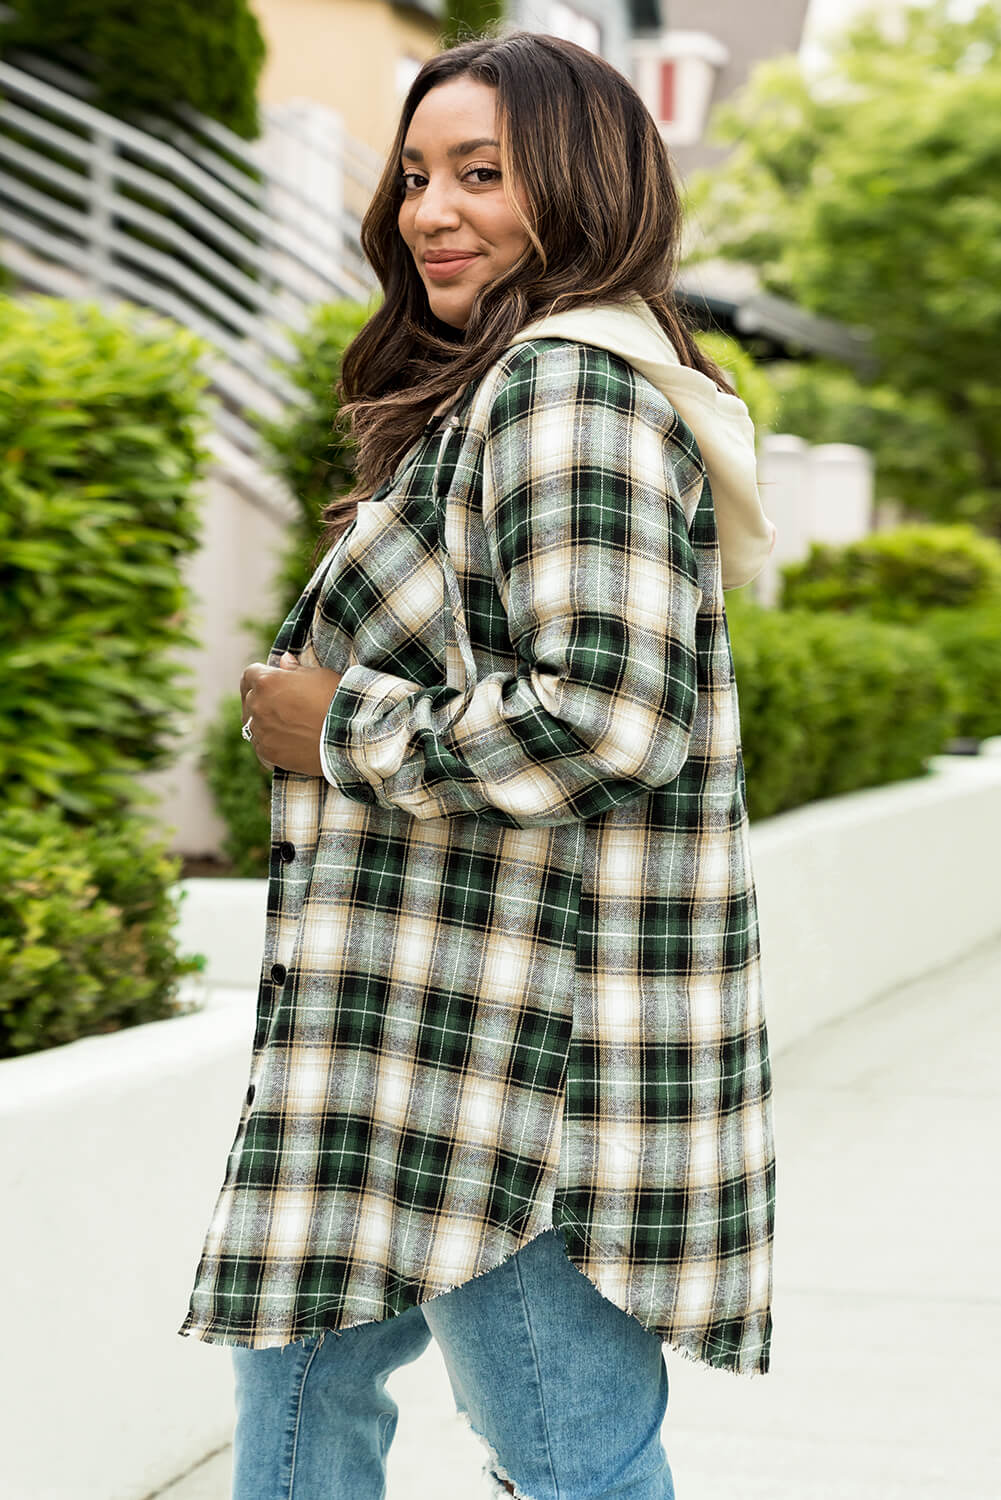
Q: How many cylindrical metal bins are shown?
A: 0